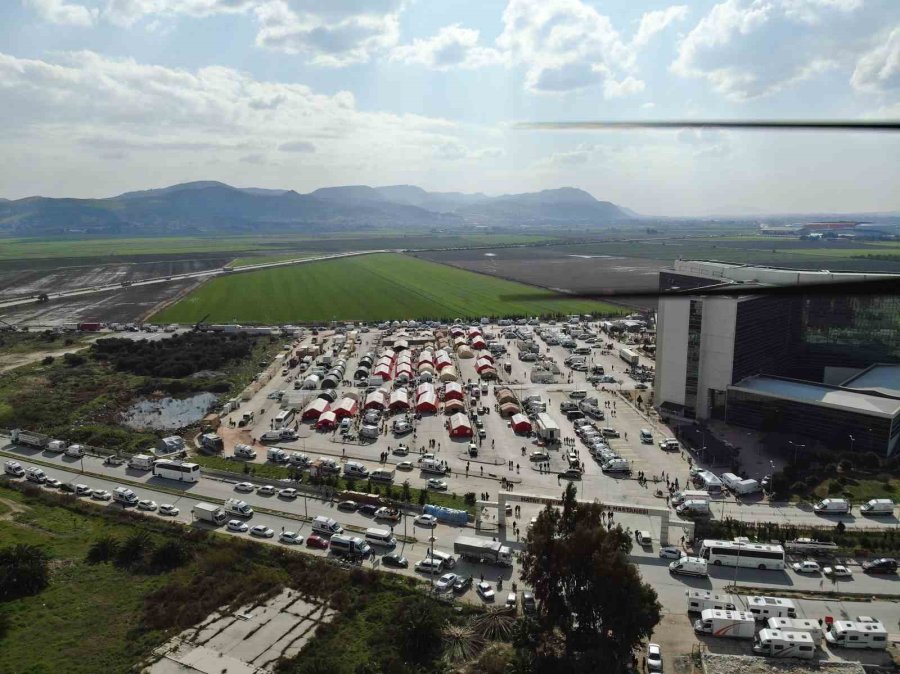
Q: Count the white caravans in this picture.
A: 6